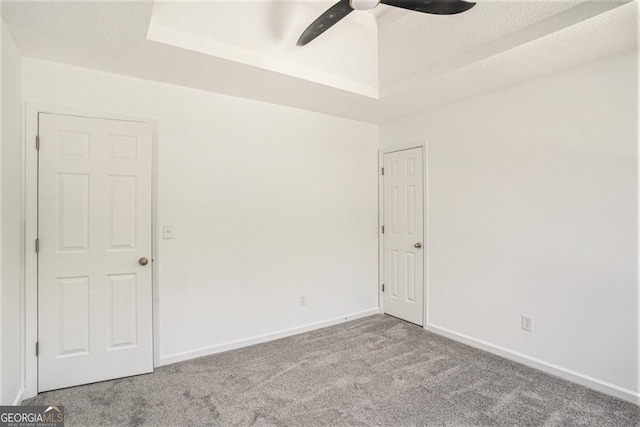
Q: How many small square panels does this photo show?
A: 4